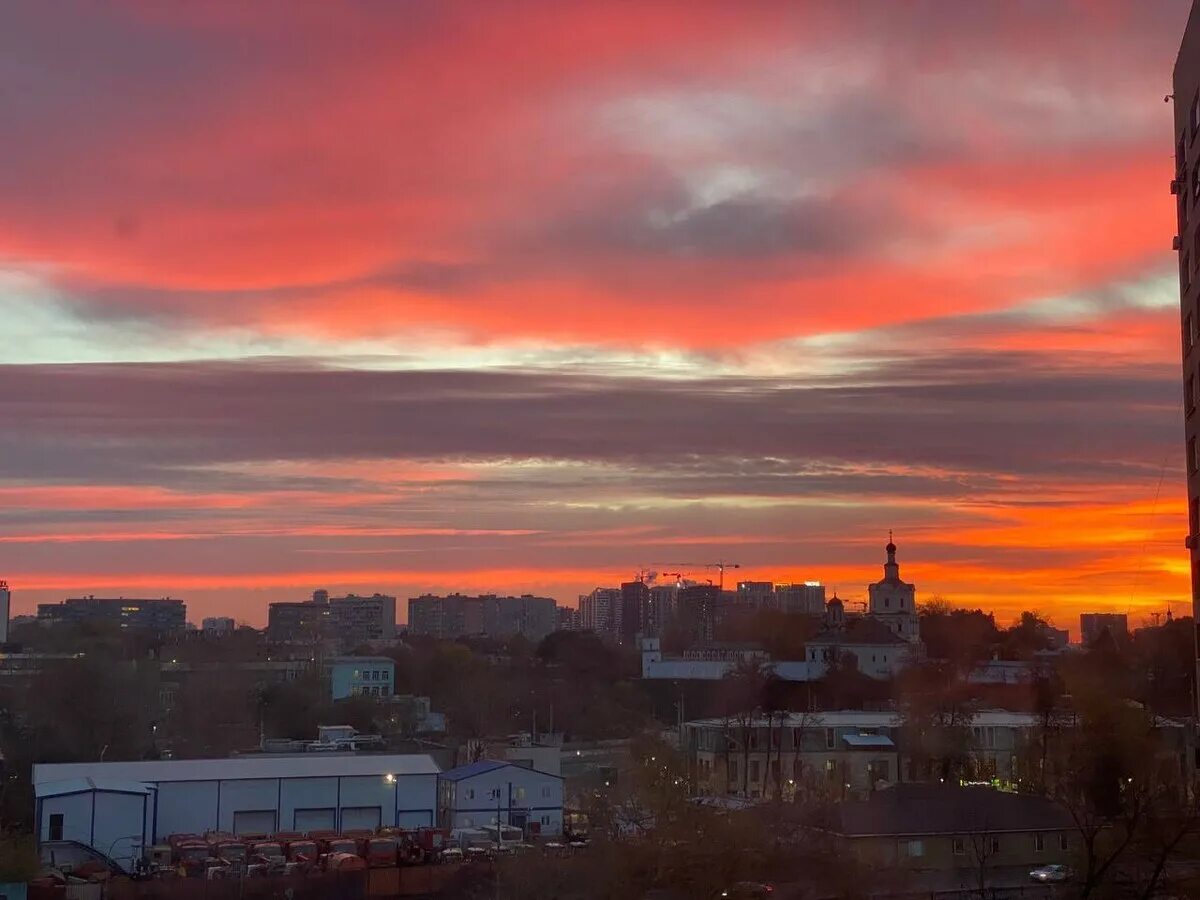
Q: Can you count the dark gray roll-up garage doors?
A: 3